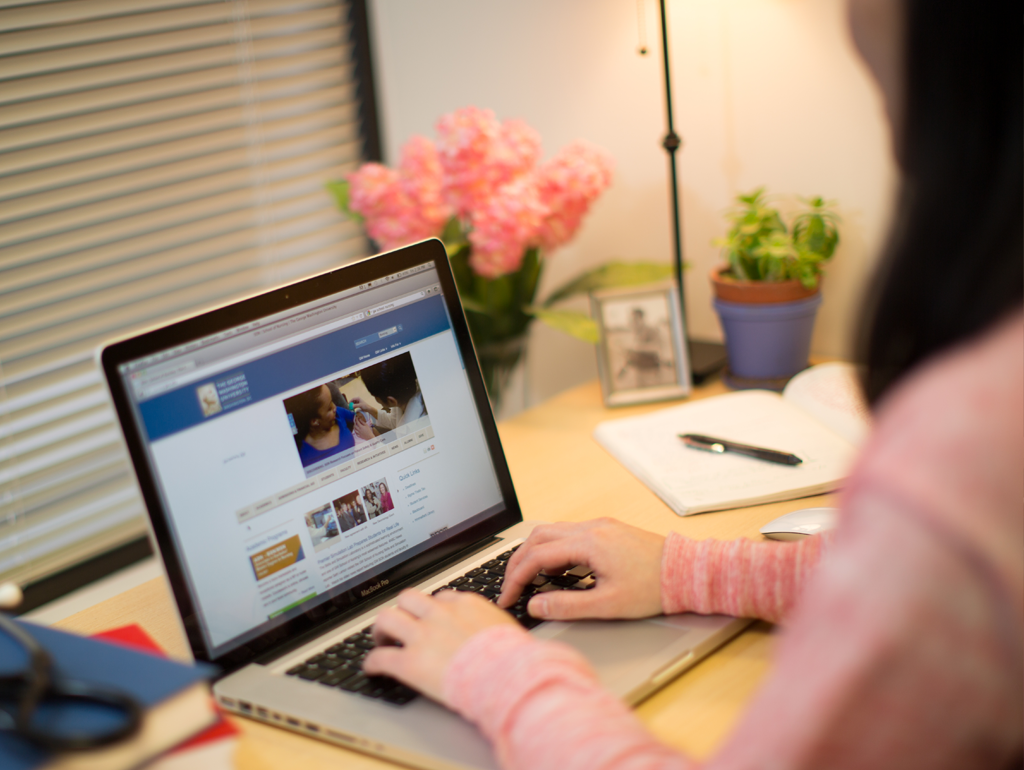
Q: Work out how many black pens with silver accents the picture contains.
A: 1